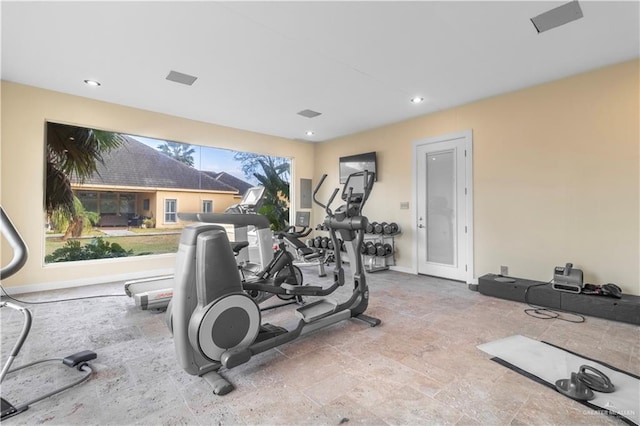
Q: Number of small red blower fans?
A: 0